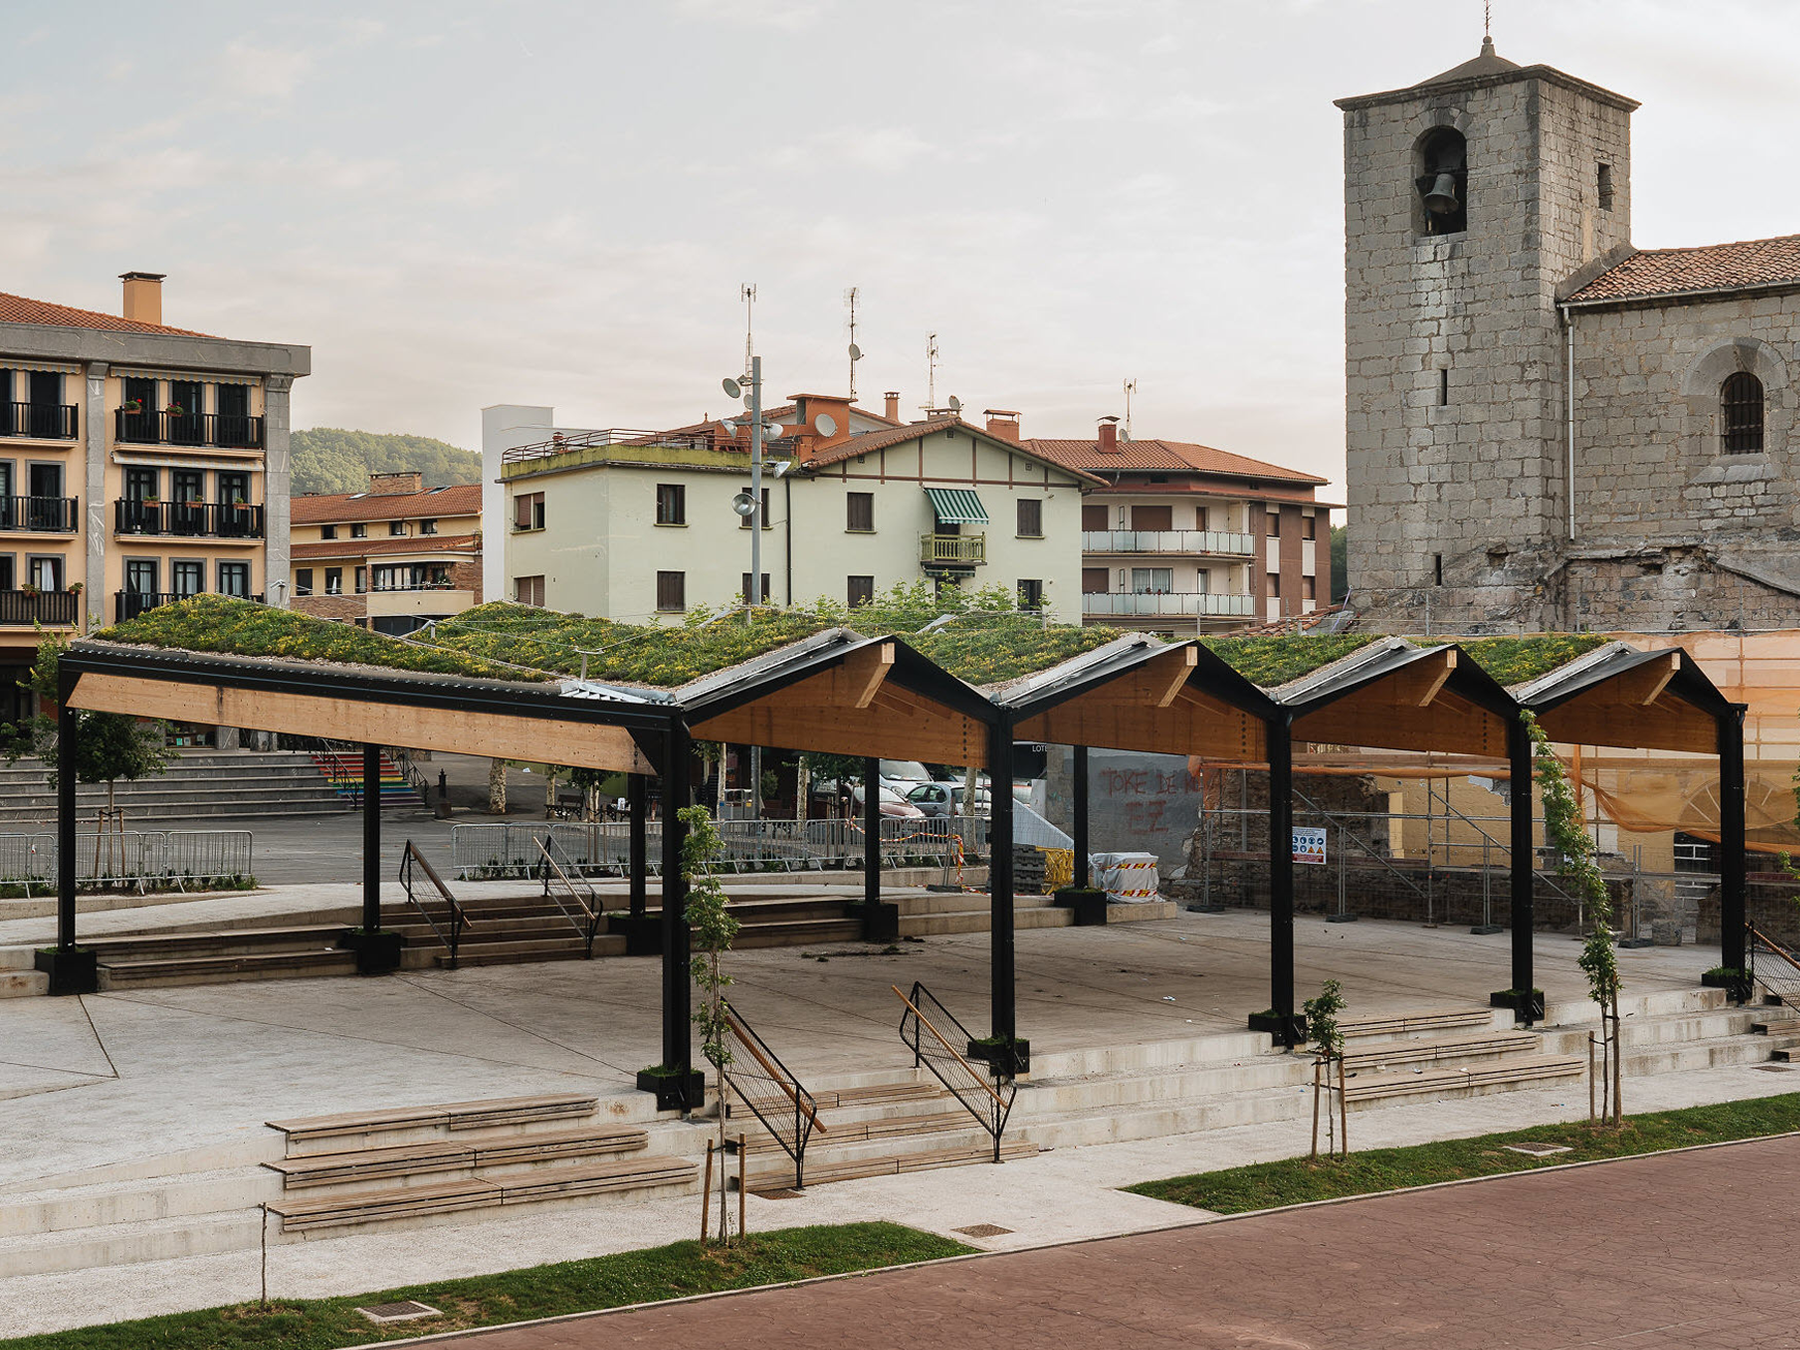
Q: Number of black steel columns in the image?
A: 10